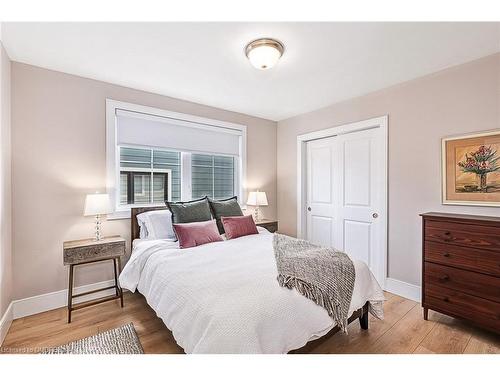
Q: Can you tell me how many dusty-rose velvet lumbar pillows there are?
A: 2